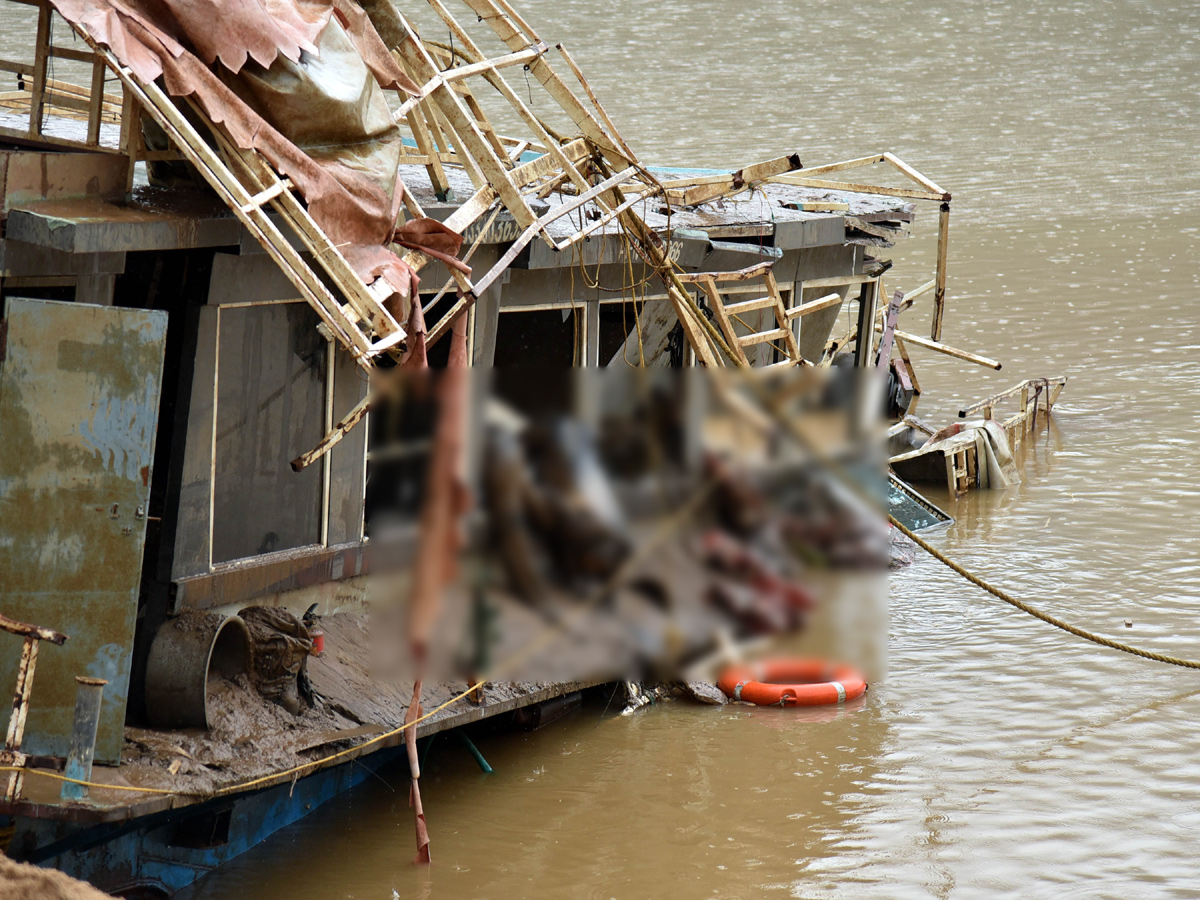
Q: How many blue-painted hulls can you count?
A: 1